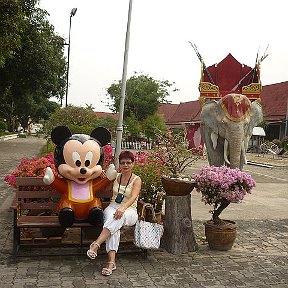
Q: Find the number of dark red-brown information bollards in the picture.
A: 0